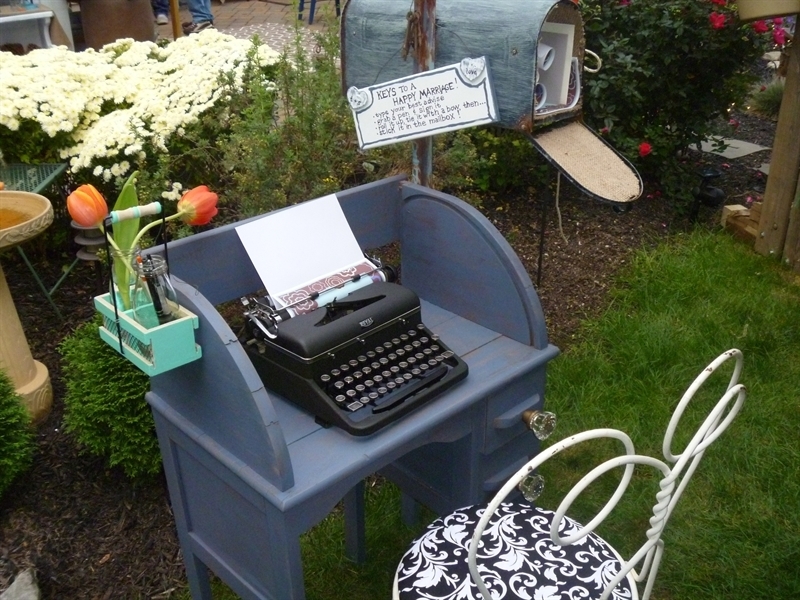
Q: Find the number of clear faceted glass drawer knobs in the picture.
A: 2